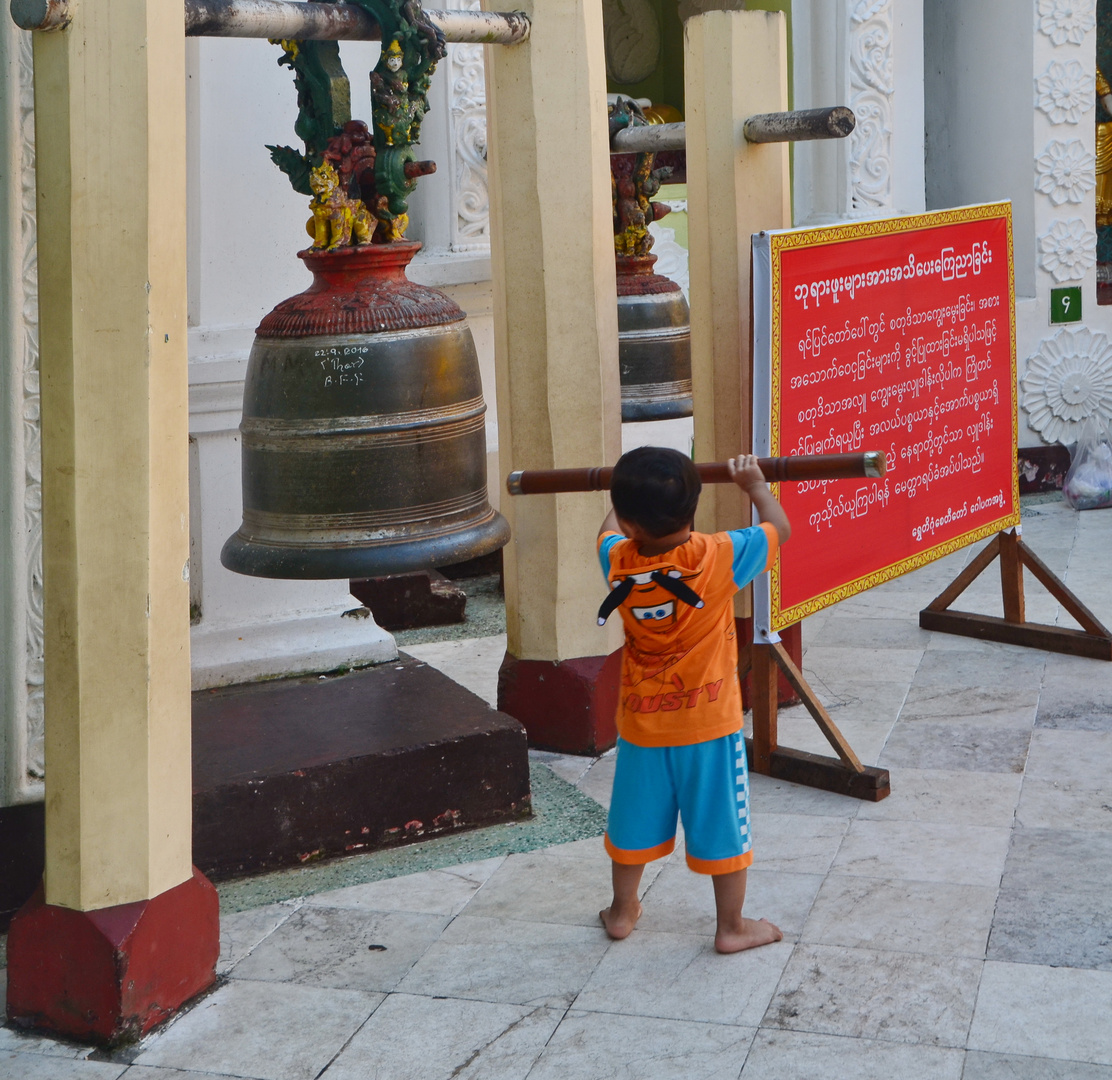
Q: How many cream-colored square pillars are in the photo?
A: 3